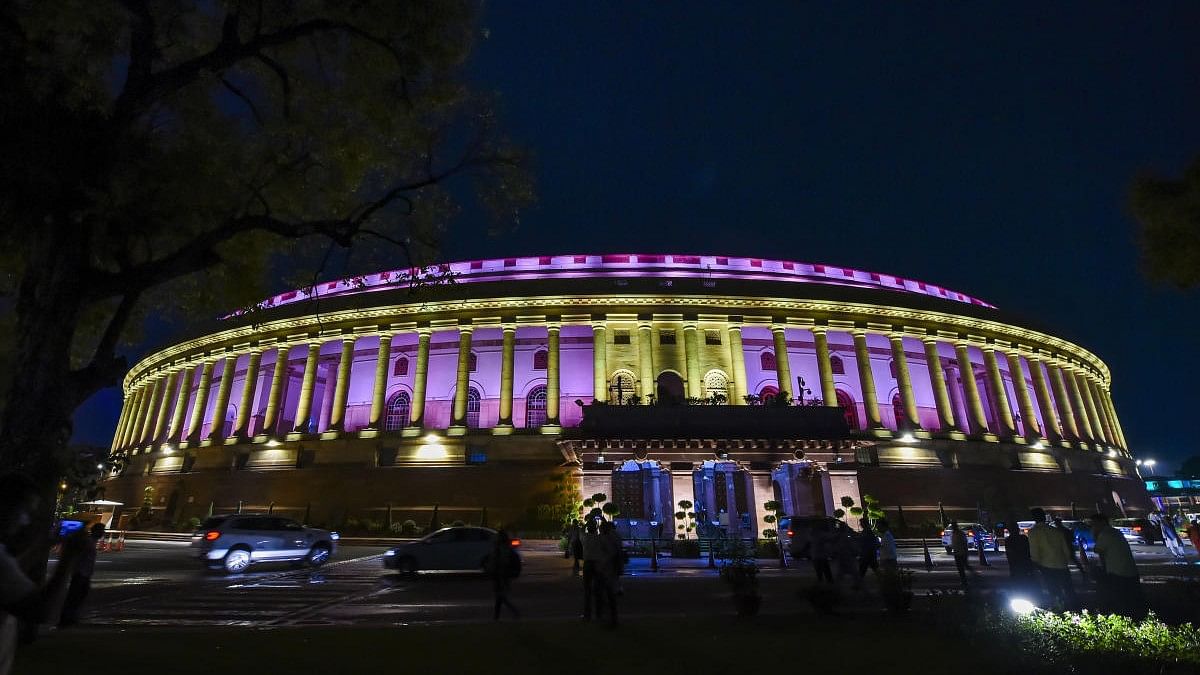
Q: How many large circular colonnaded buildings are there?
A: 1